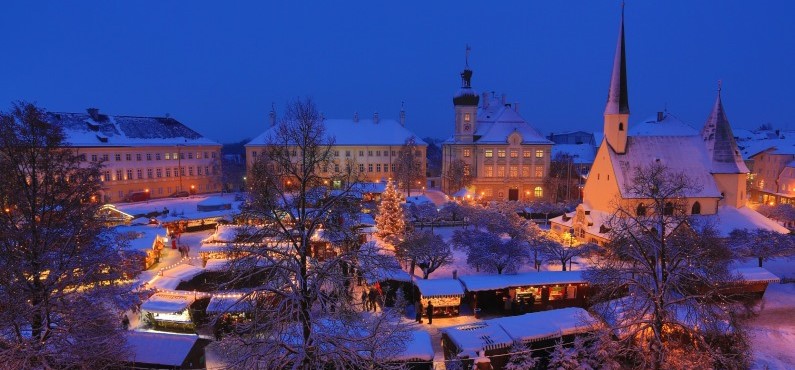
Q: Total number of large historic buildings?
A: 4